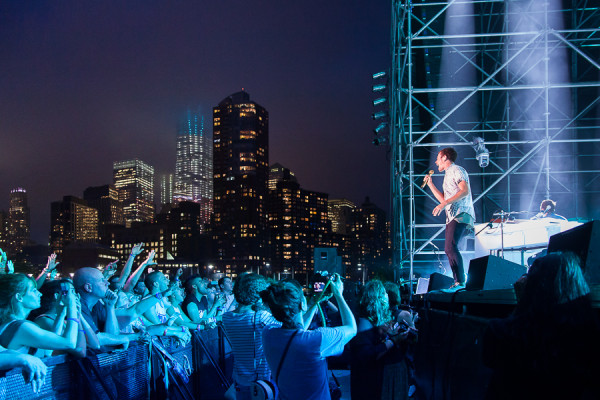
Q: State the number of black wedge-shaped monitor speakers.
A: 3